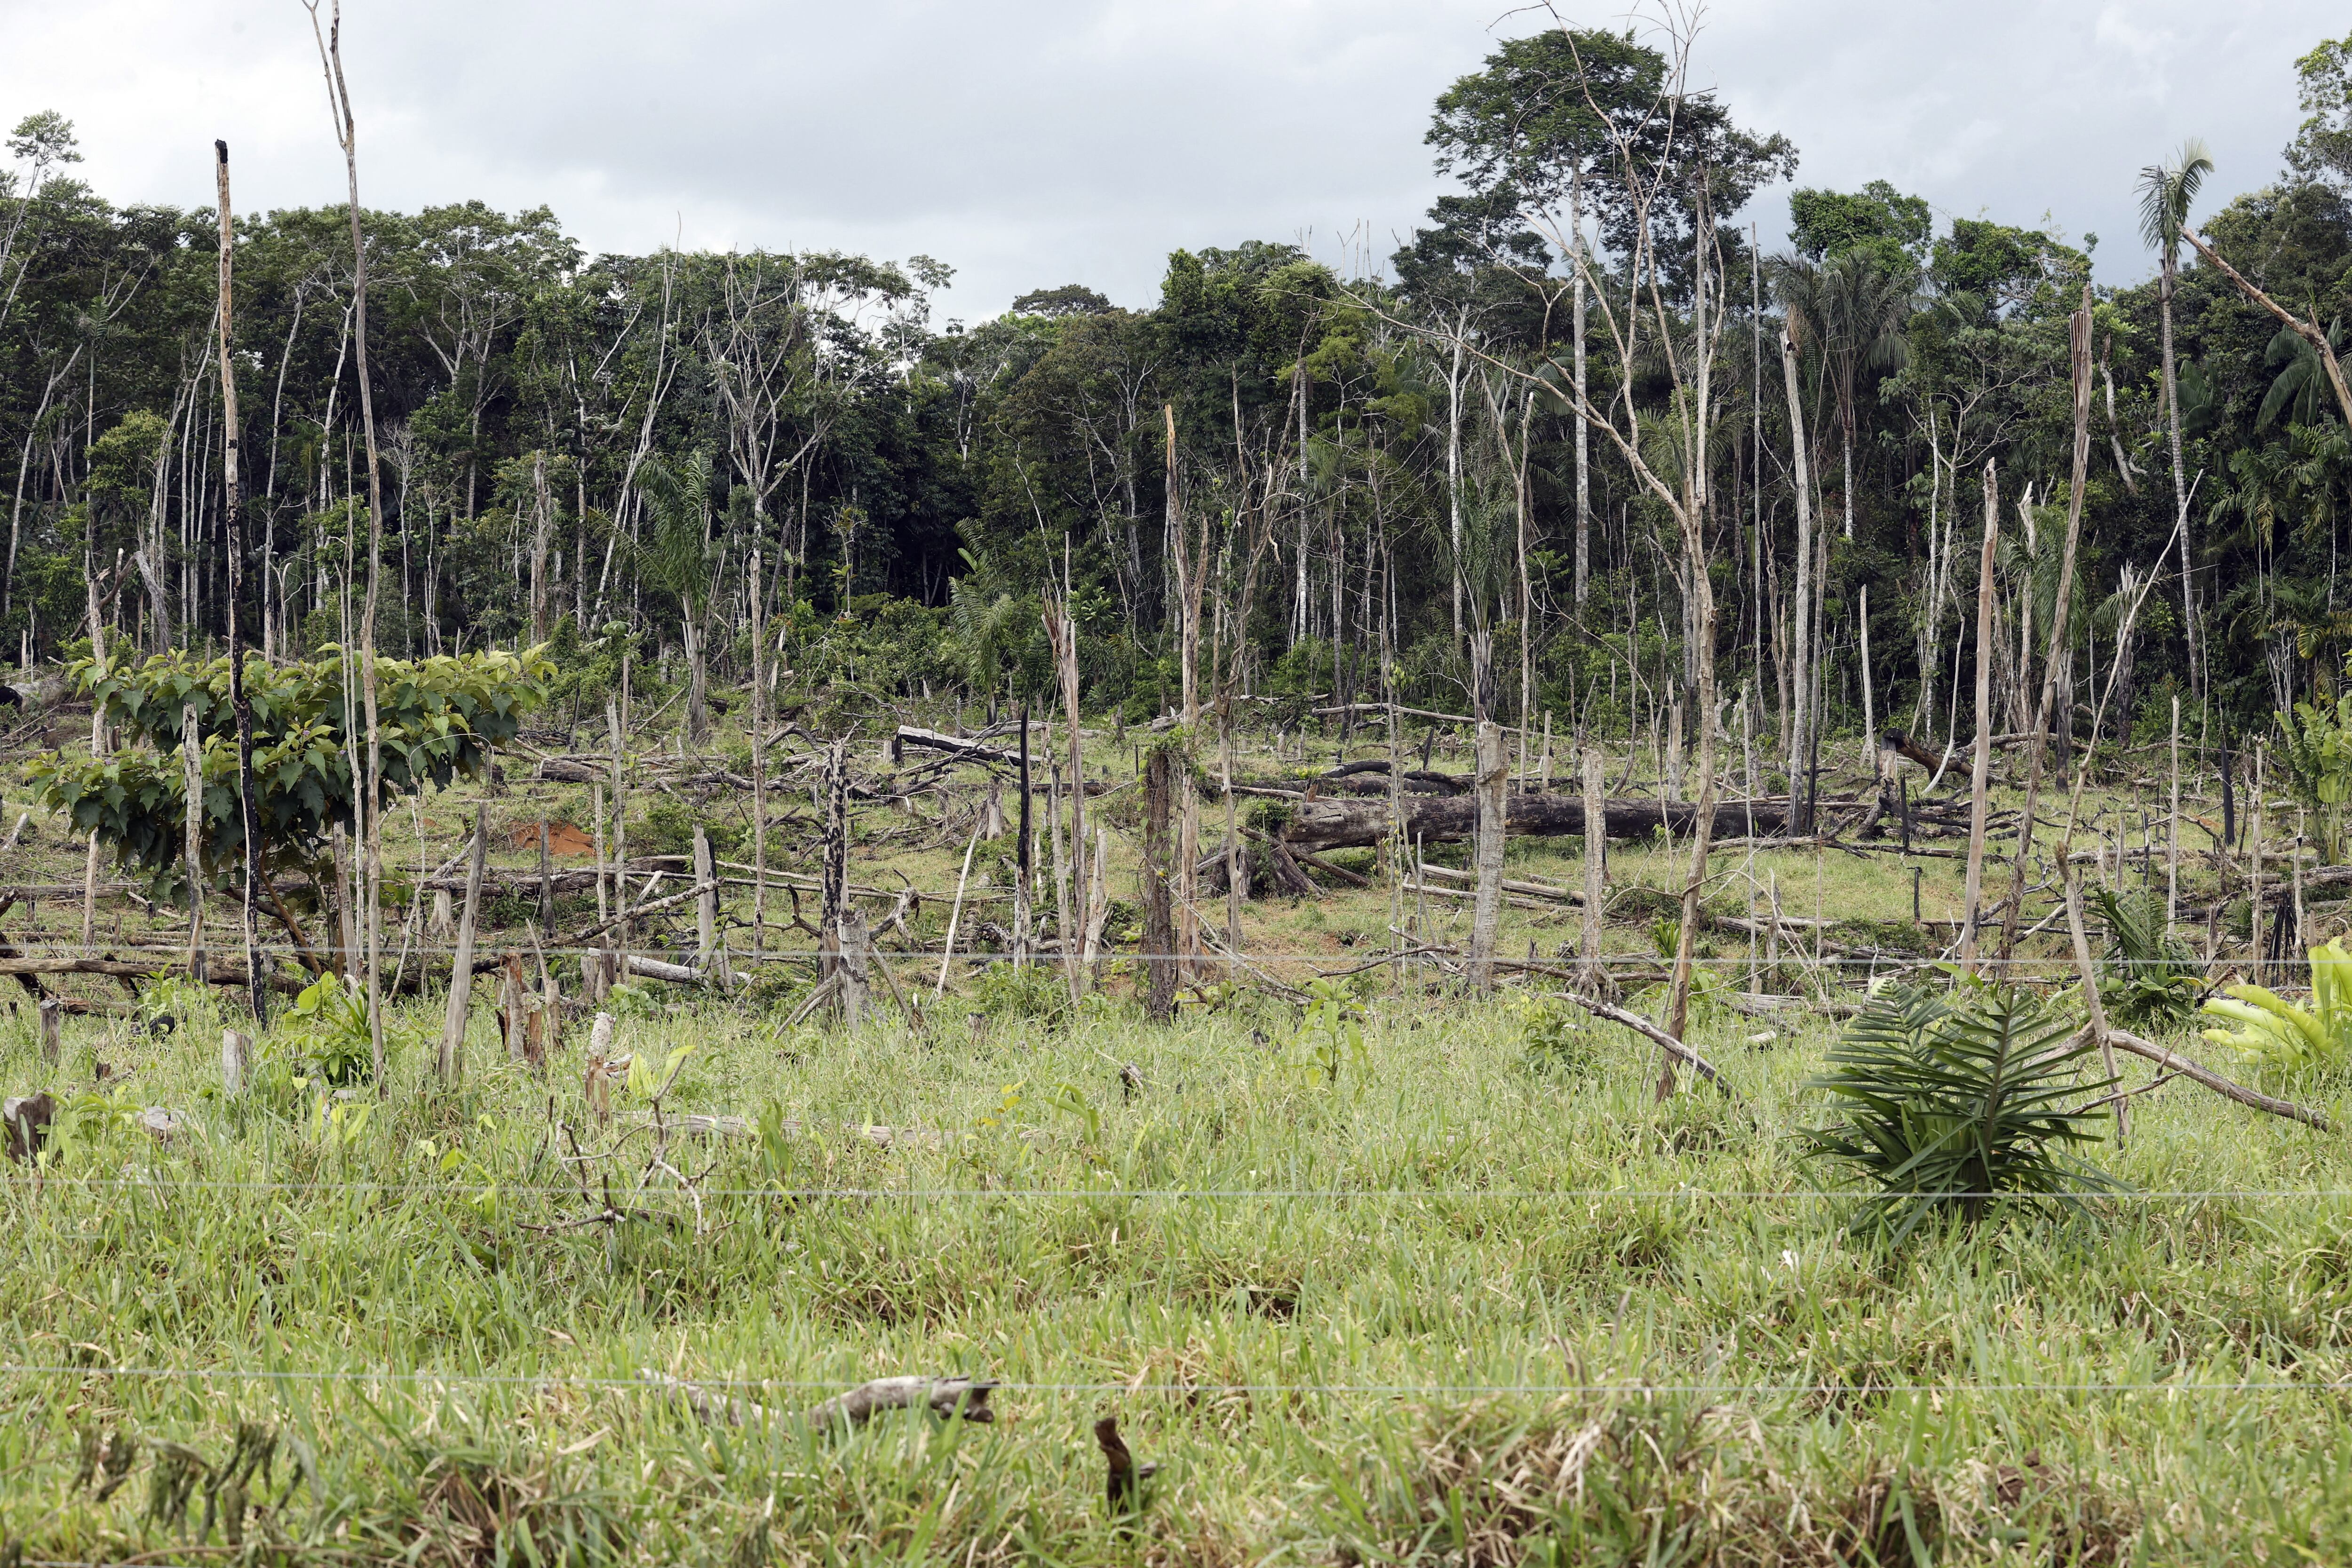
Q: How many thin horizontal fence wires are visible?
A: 3